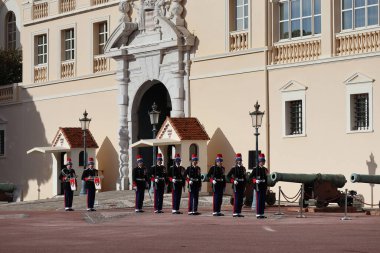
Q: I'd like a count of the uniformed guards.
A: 9